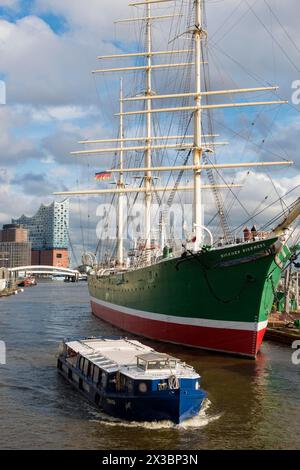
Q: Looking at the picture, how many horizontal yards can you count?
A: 10